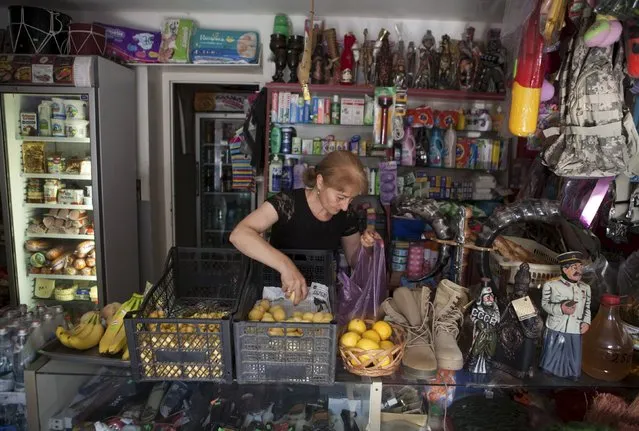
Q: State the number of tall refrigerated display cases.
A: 2